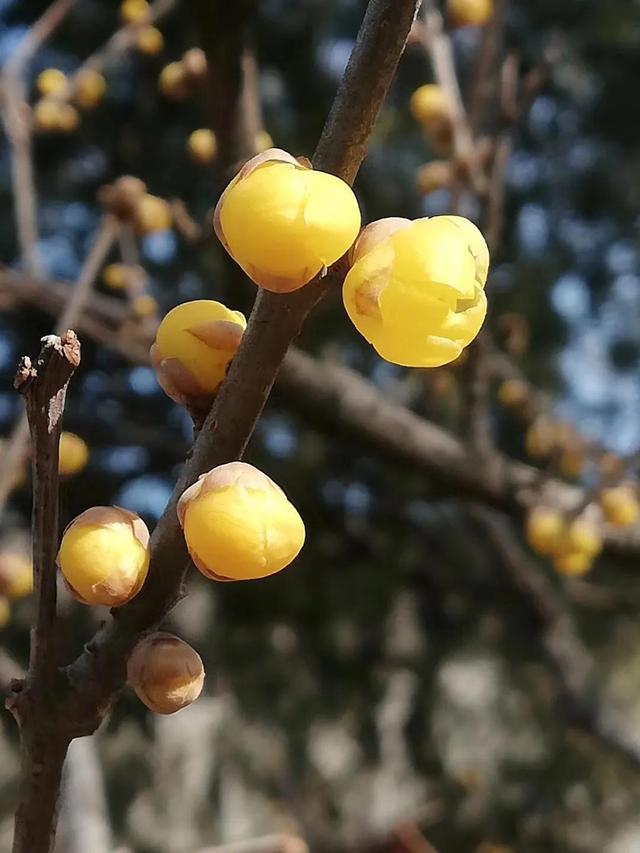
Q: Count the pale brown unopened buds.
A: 1